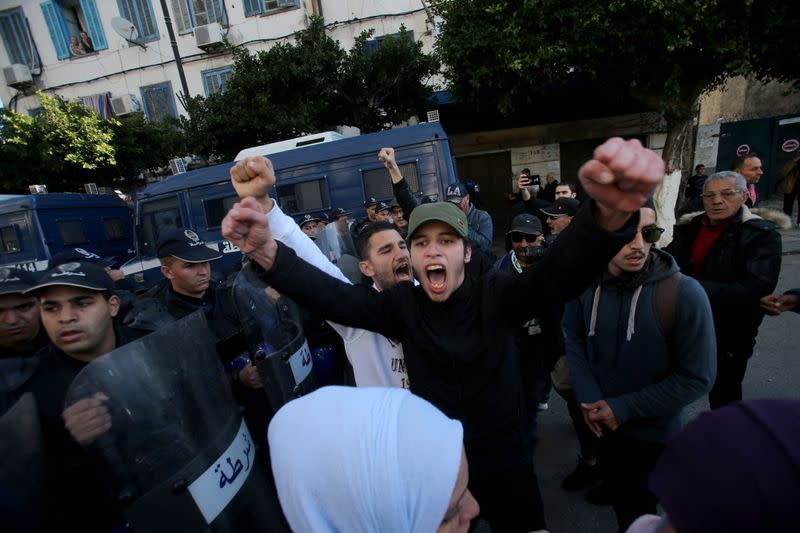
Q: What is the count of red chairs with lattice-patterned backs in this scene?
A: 0